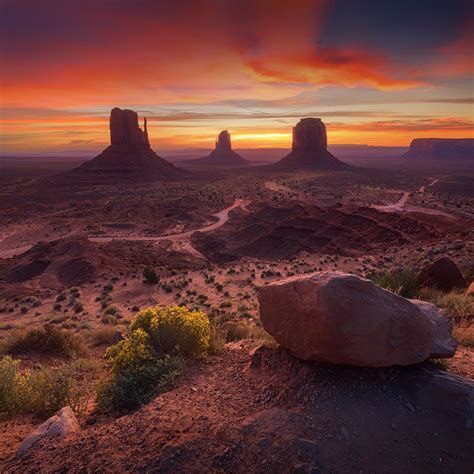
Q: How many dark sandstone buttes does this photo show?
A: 3